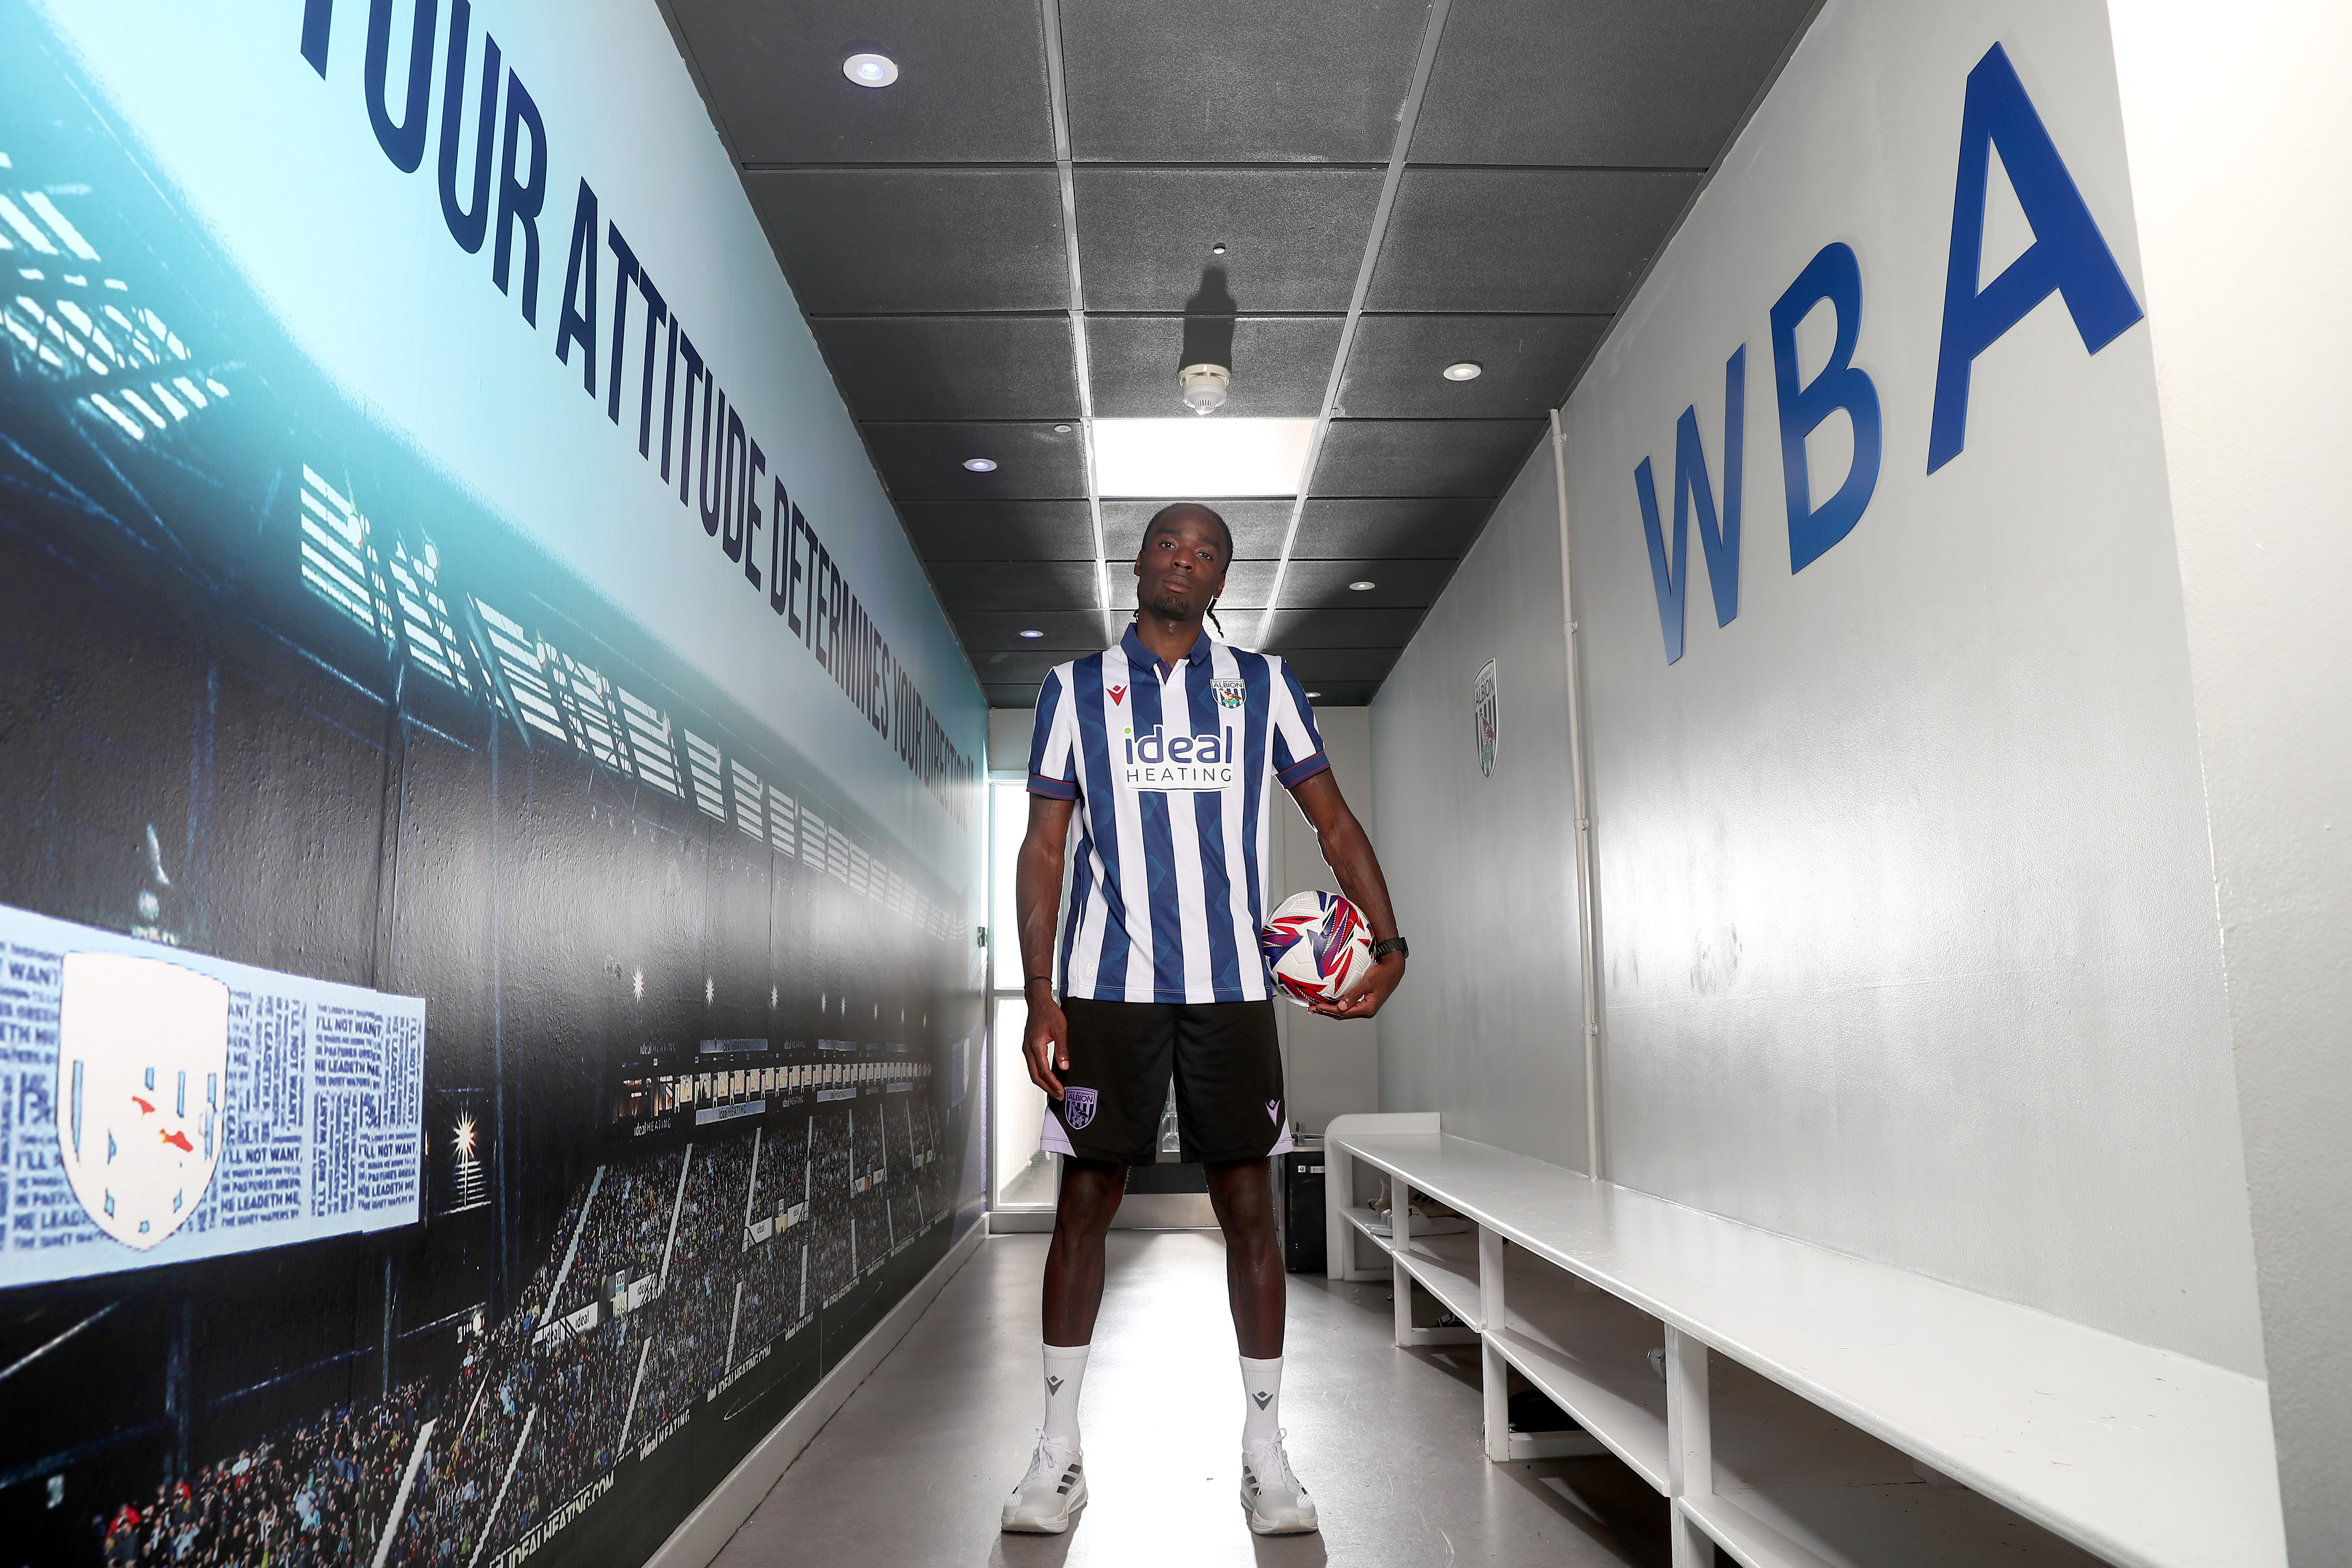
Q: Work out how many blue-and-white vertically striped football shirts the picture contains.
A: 1